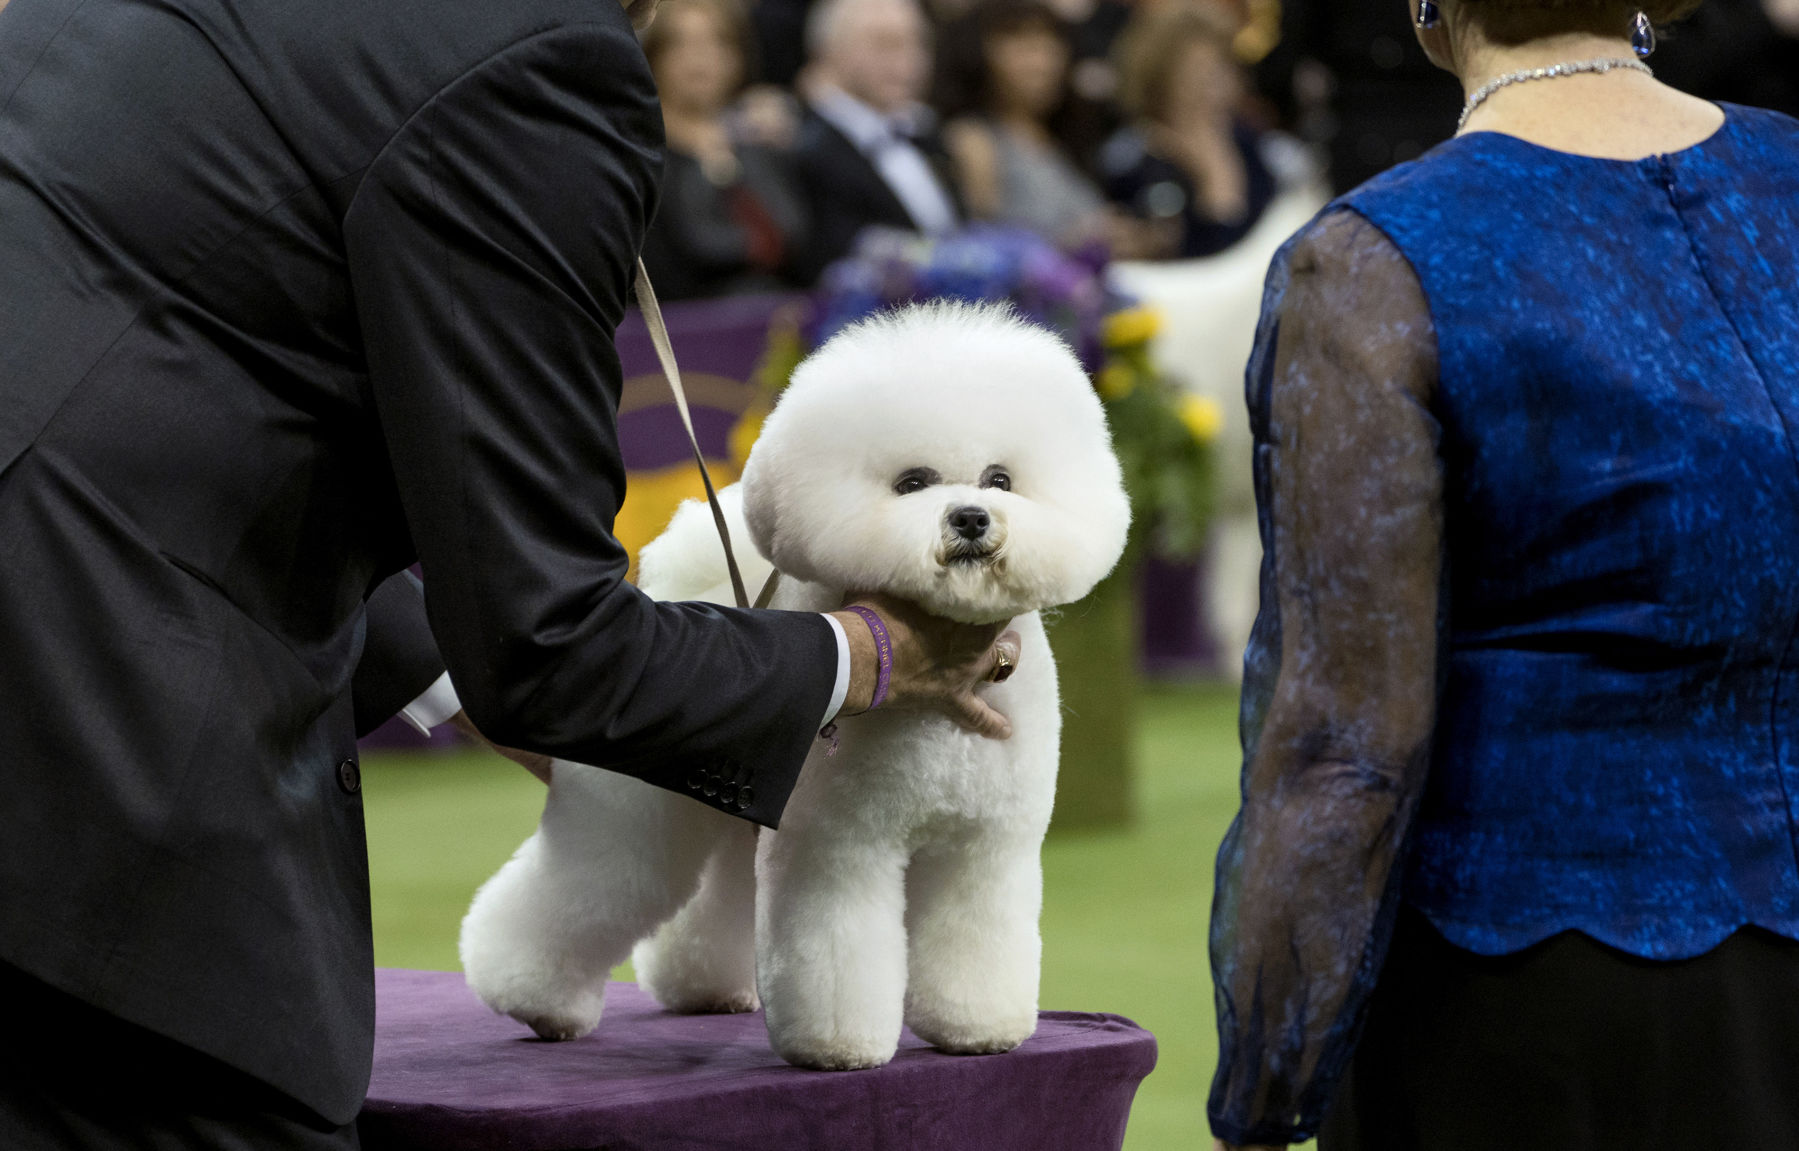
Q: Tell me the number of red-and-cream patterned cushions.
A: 0